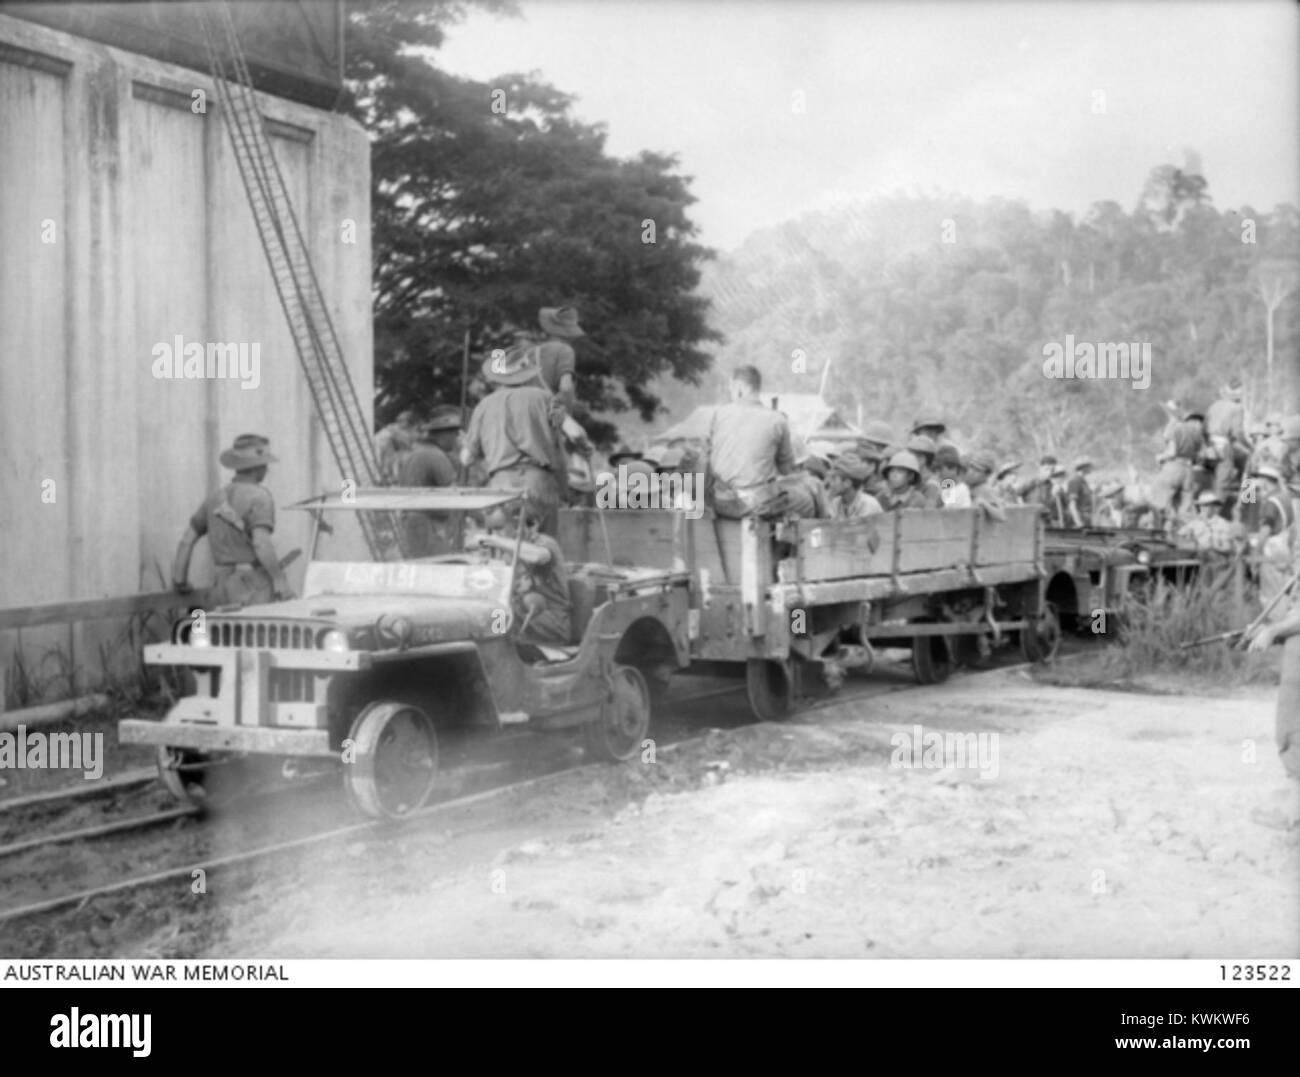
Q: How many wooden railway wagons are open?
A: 1